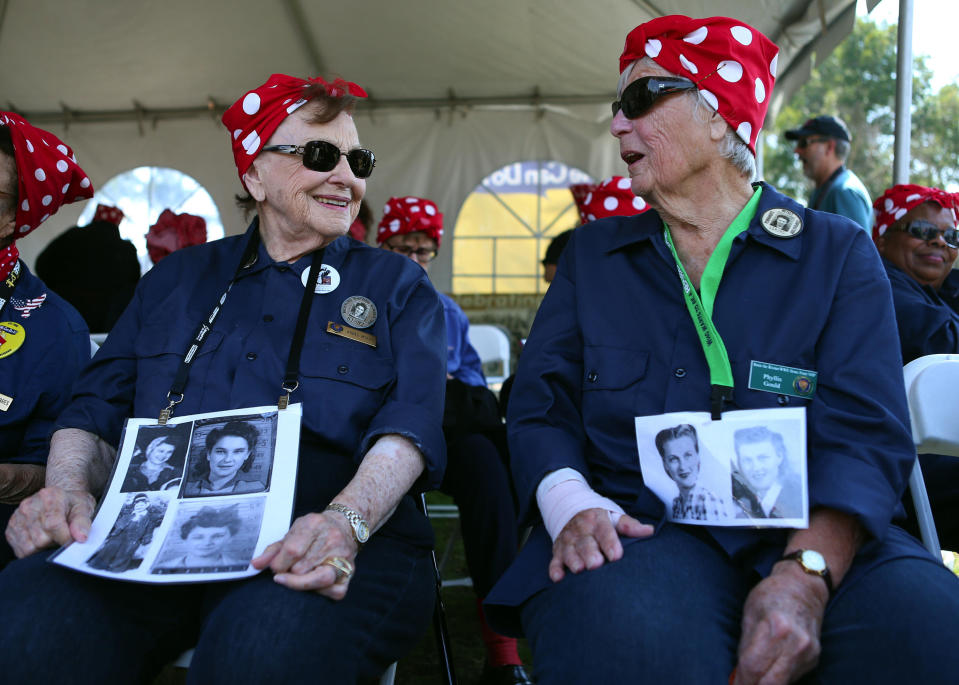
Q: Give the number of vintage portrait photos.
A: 6